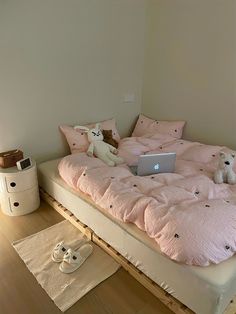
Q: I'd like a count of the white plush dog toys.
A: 1